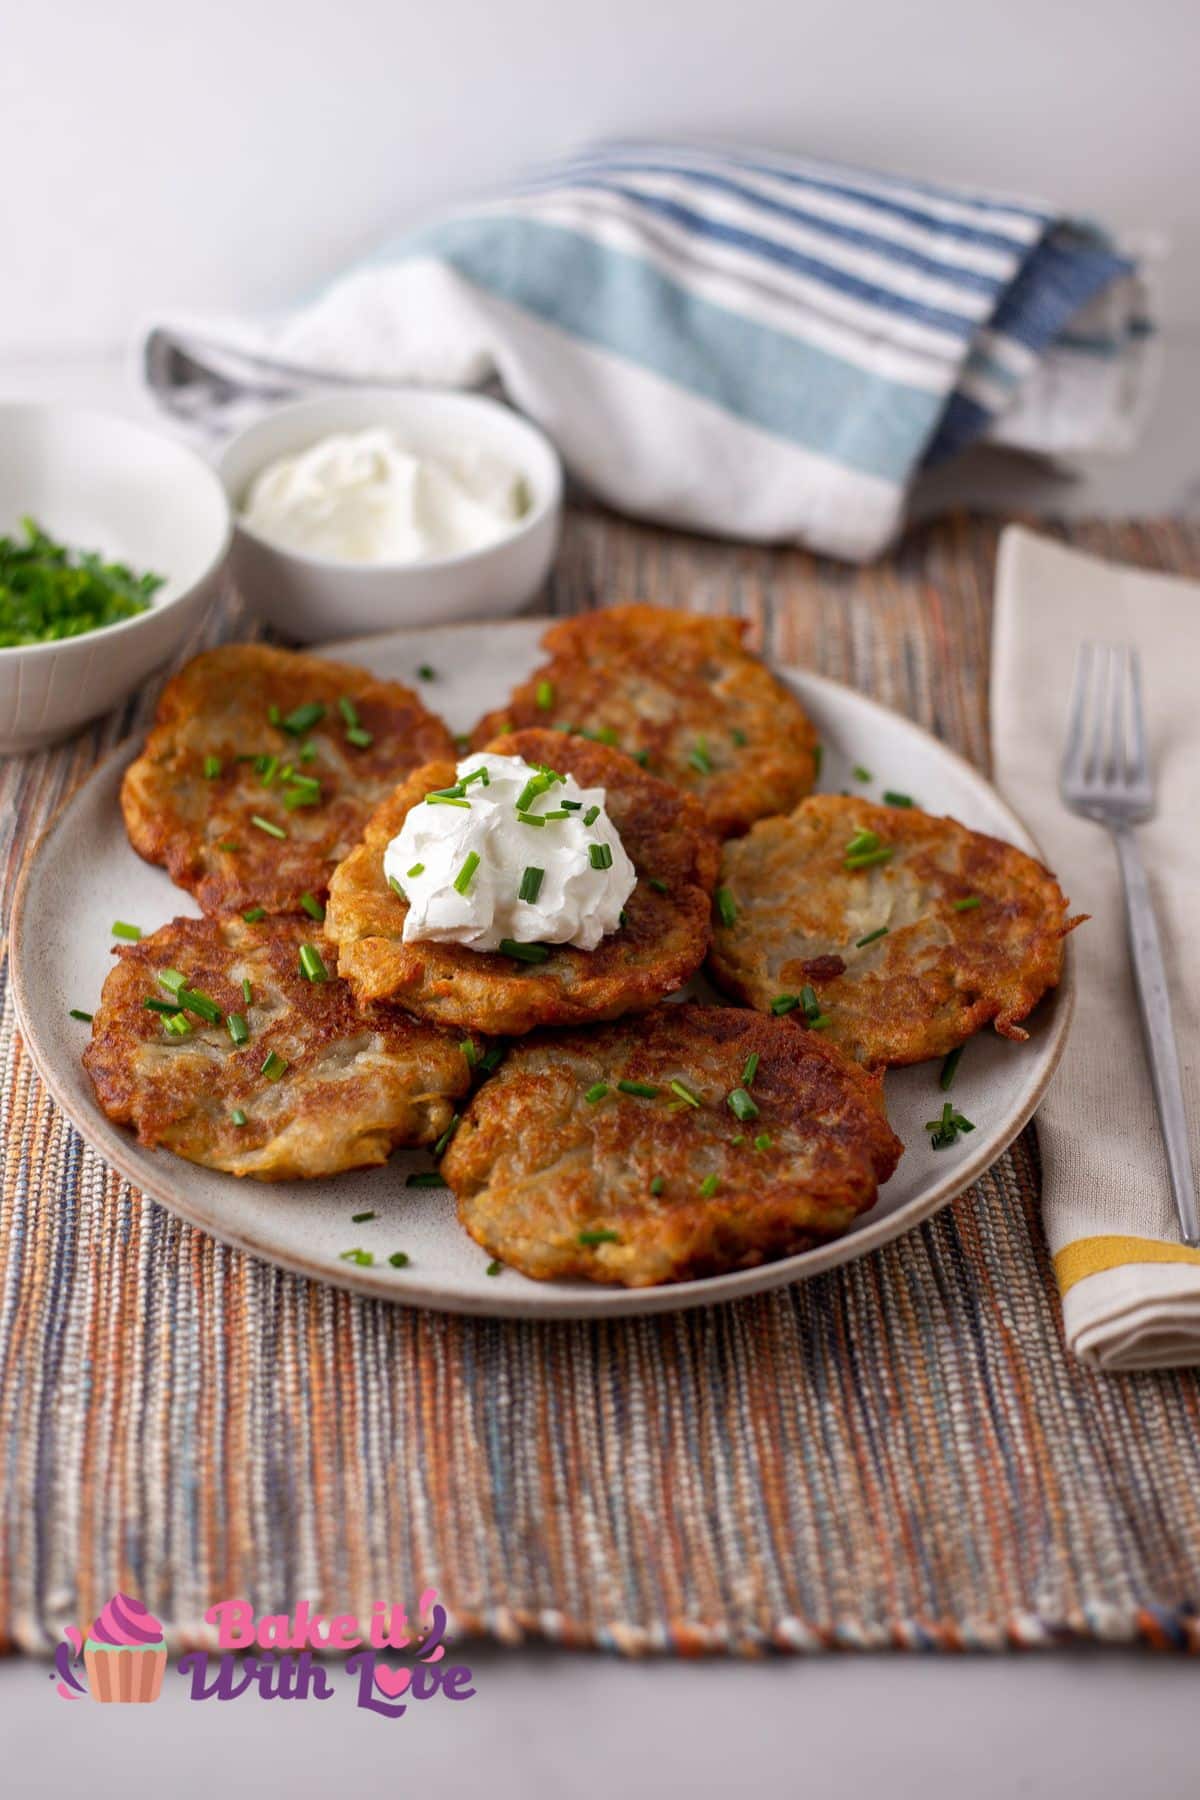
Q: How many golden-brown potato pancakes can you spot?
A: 6